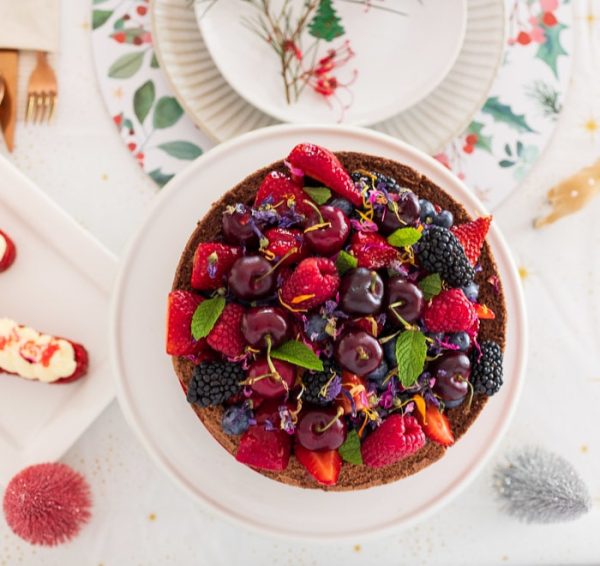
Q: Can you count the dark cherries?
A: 11